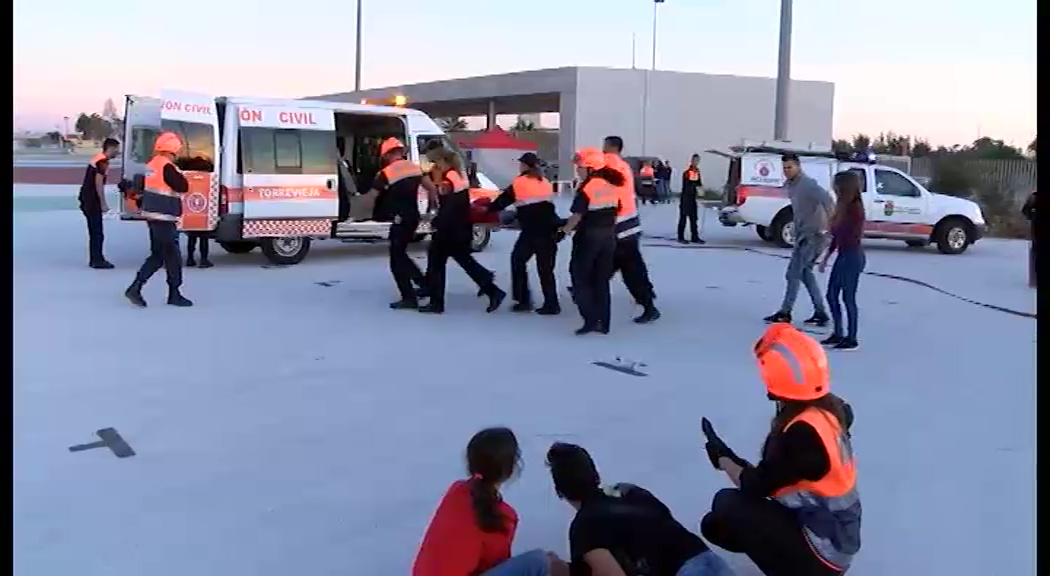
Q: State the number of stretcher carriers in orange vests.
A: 5